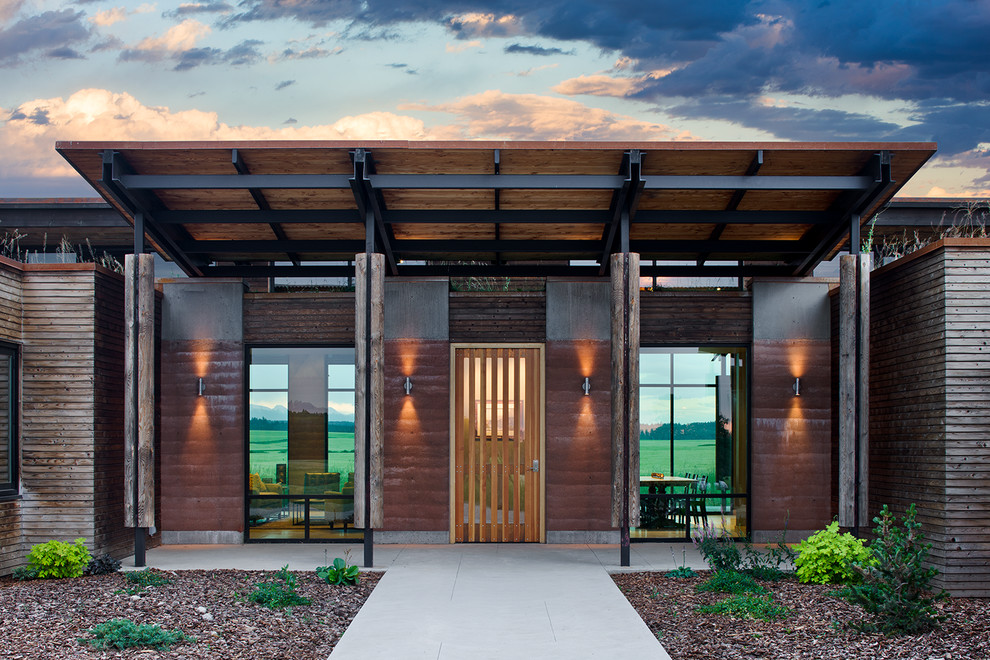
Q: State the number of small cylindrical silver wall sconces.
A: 4